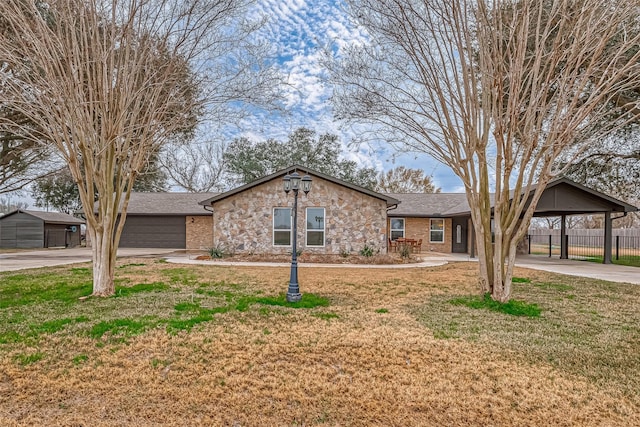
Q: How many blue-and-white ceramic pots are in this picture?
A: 0